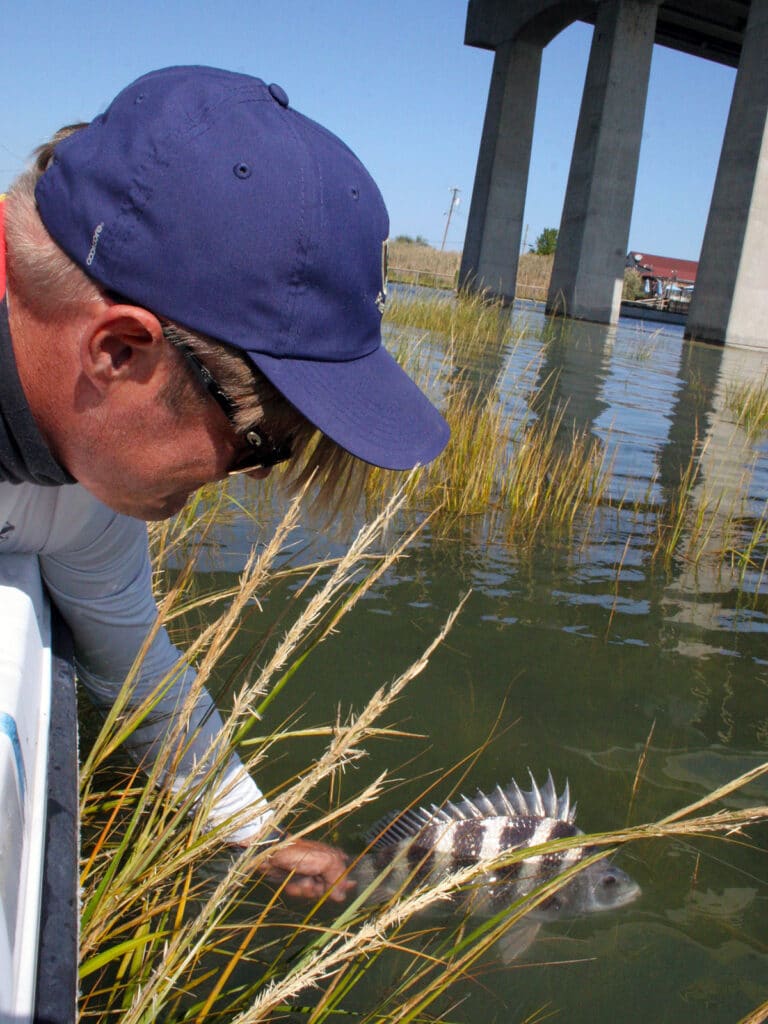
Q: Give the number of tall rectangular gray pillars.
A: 3